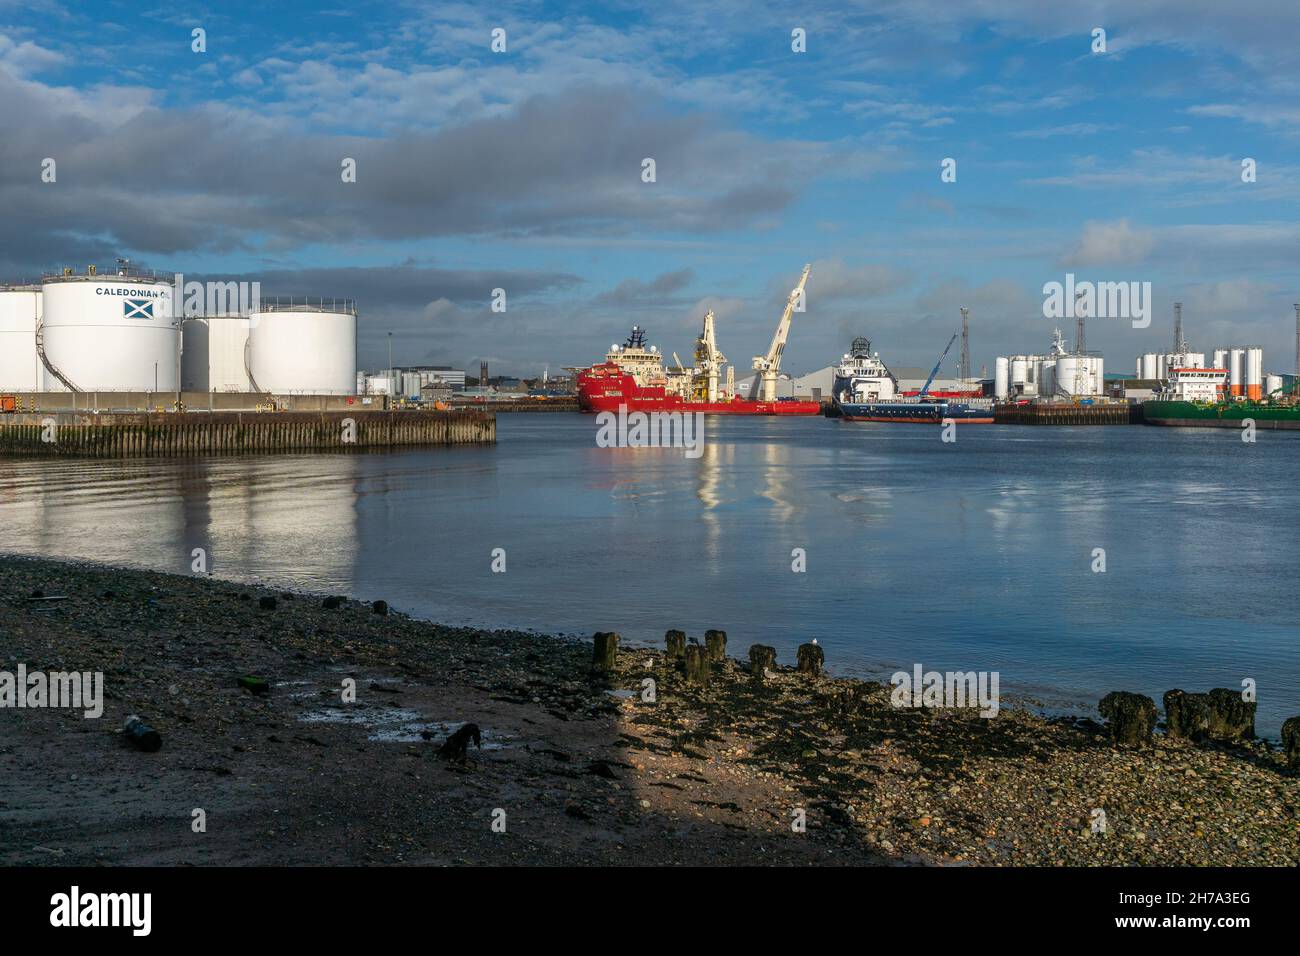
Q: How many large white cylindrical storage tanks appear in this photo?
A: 4